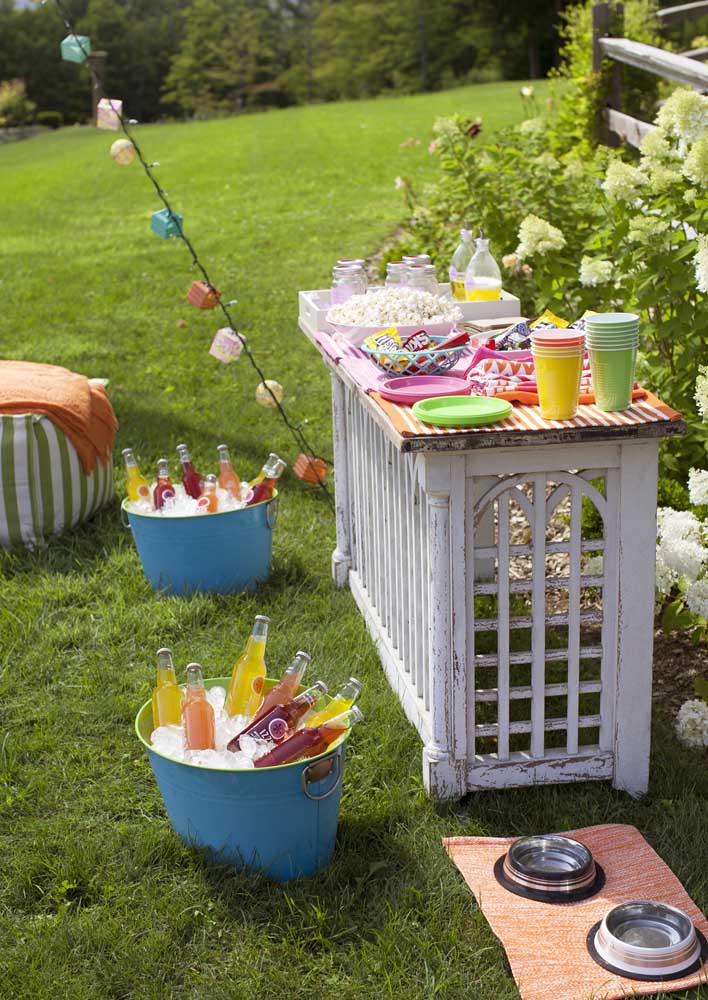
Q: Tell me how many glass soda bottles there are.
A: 14